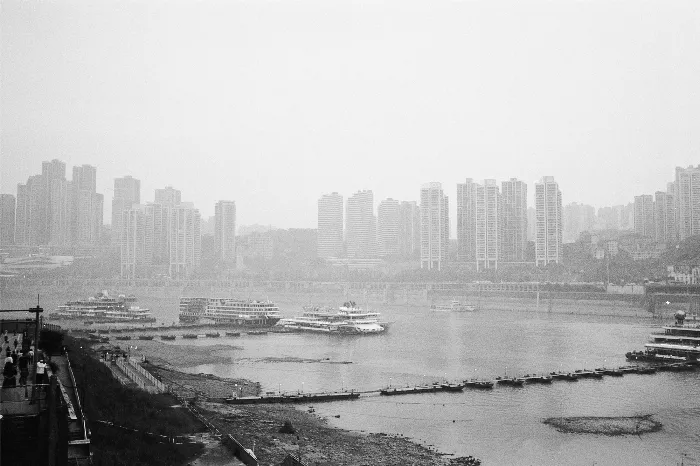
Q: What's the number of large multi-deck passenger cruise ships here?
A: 4